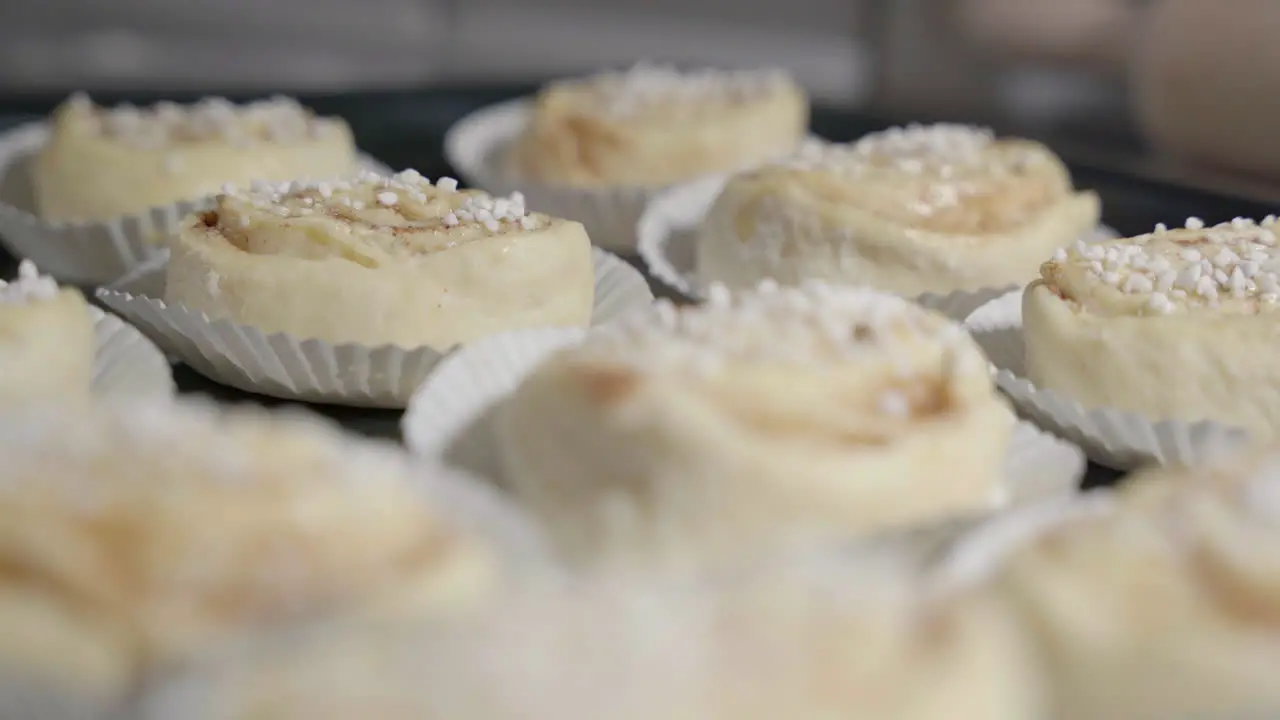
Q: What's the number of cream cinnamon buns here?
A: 10